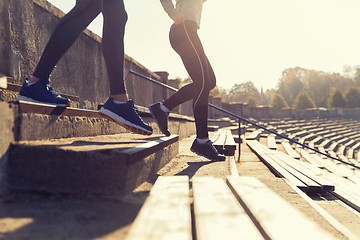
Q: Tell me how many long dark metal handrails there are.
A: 1